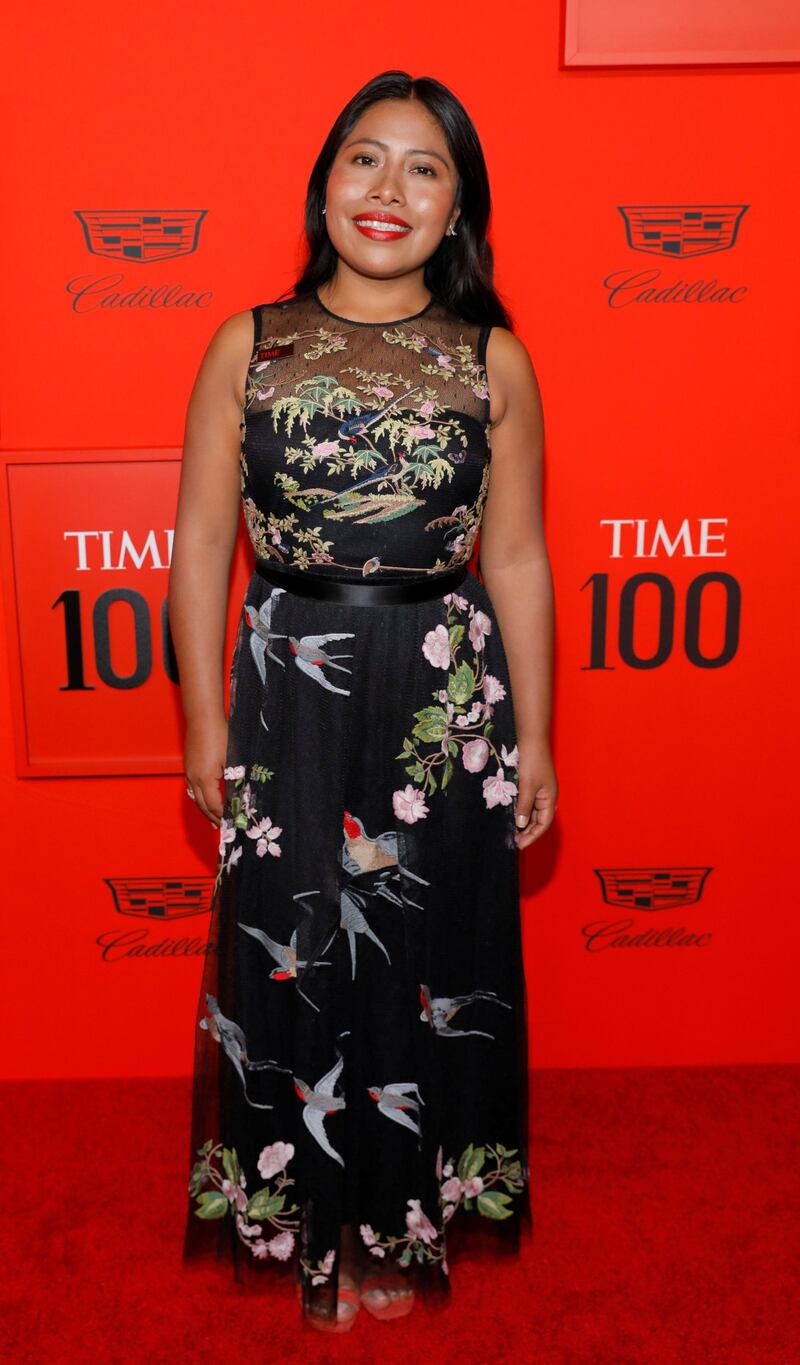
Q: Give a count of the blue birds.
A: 2